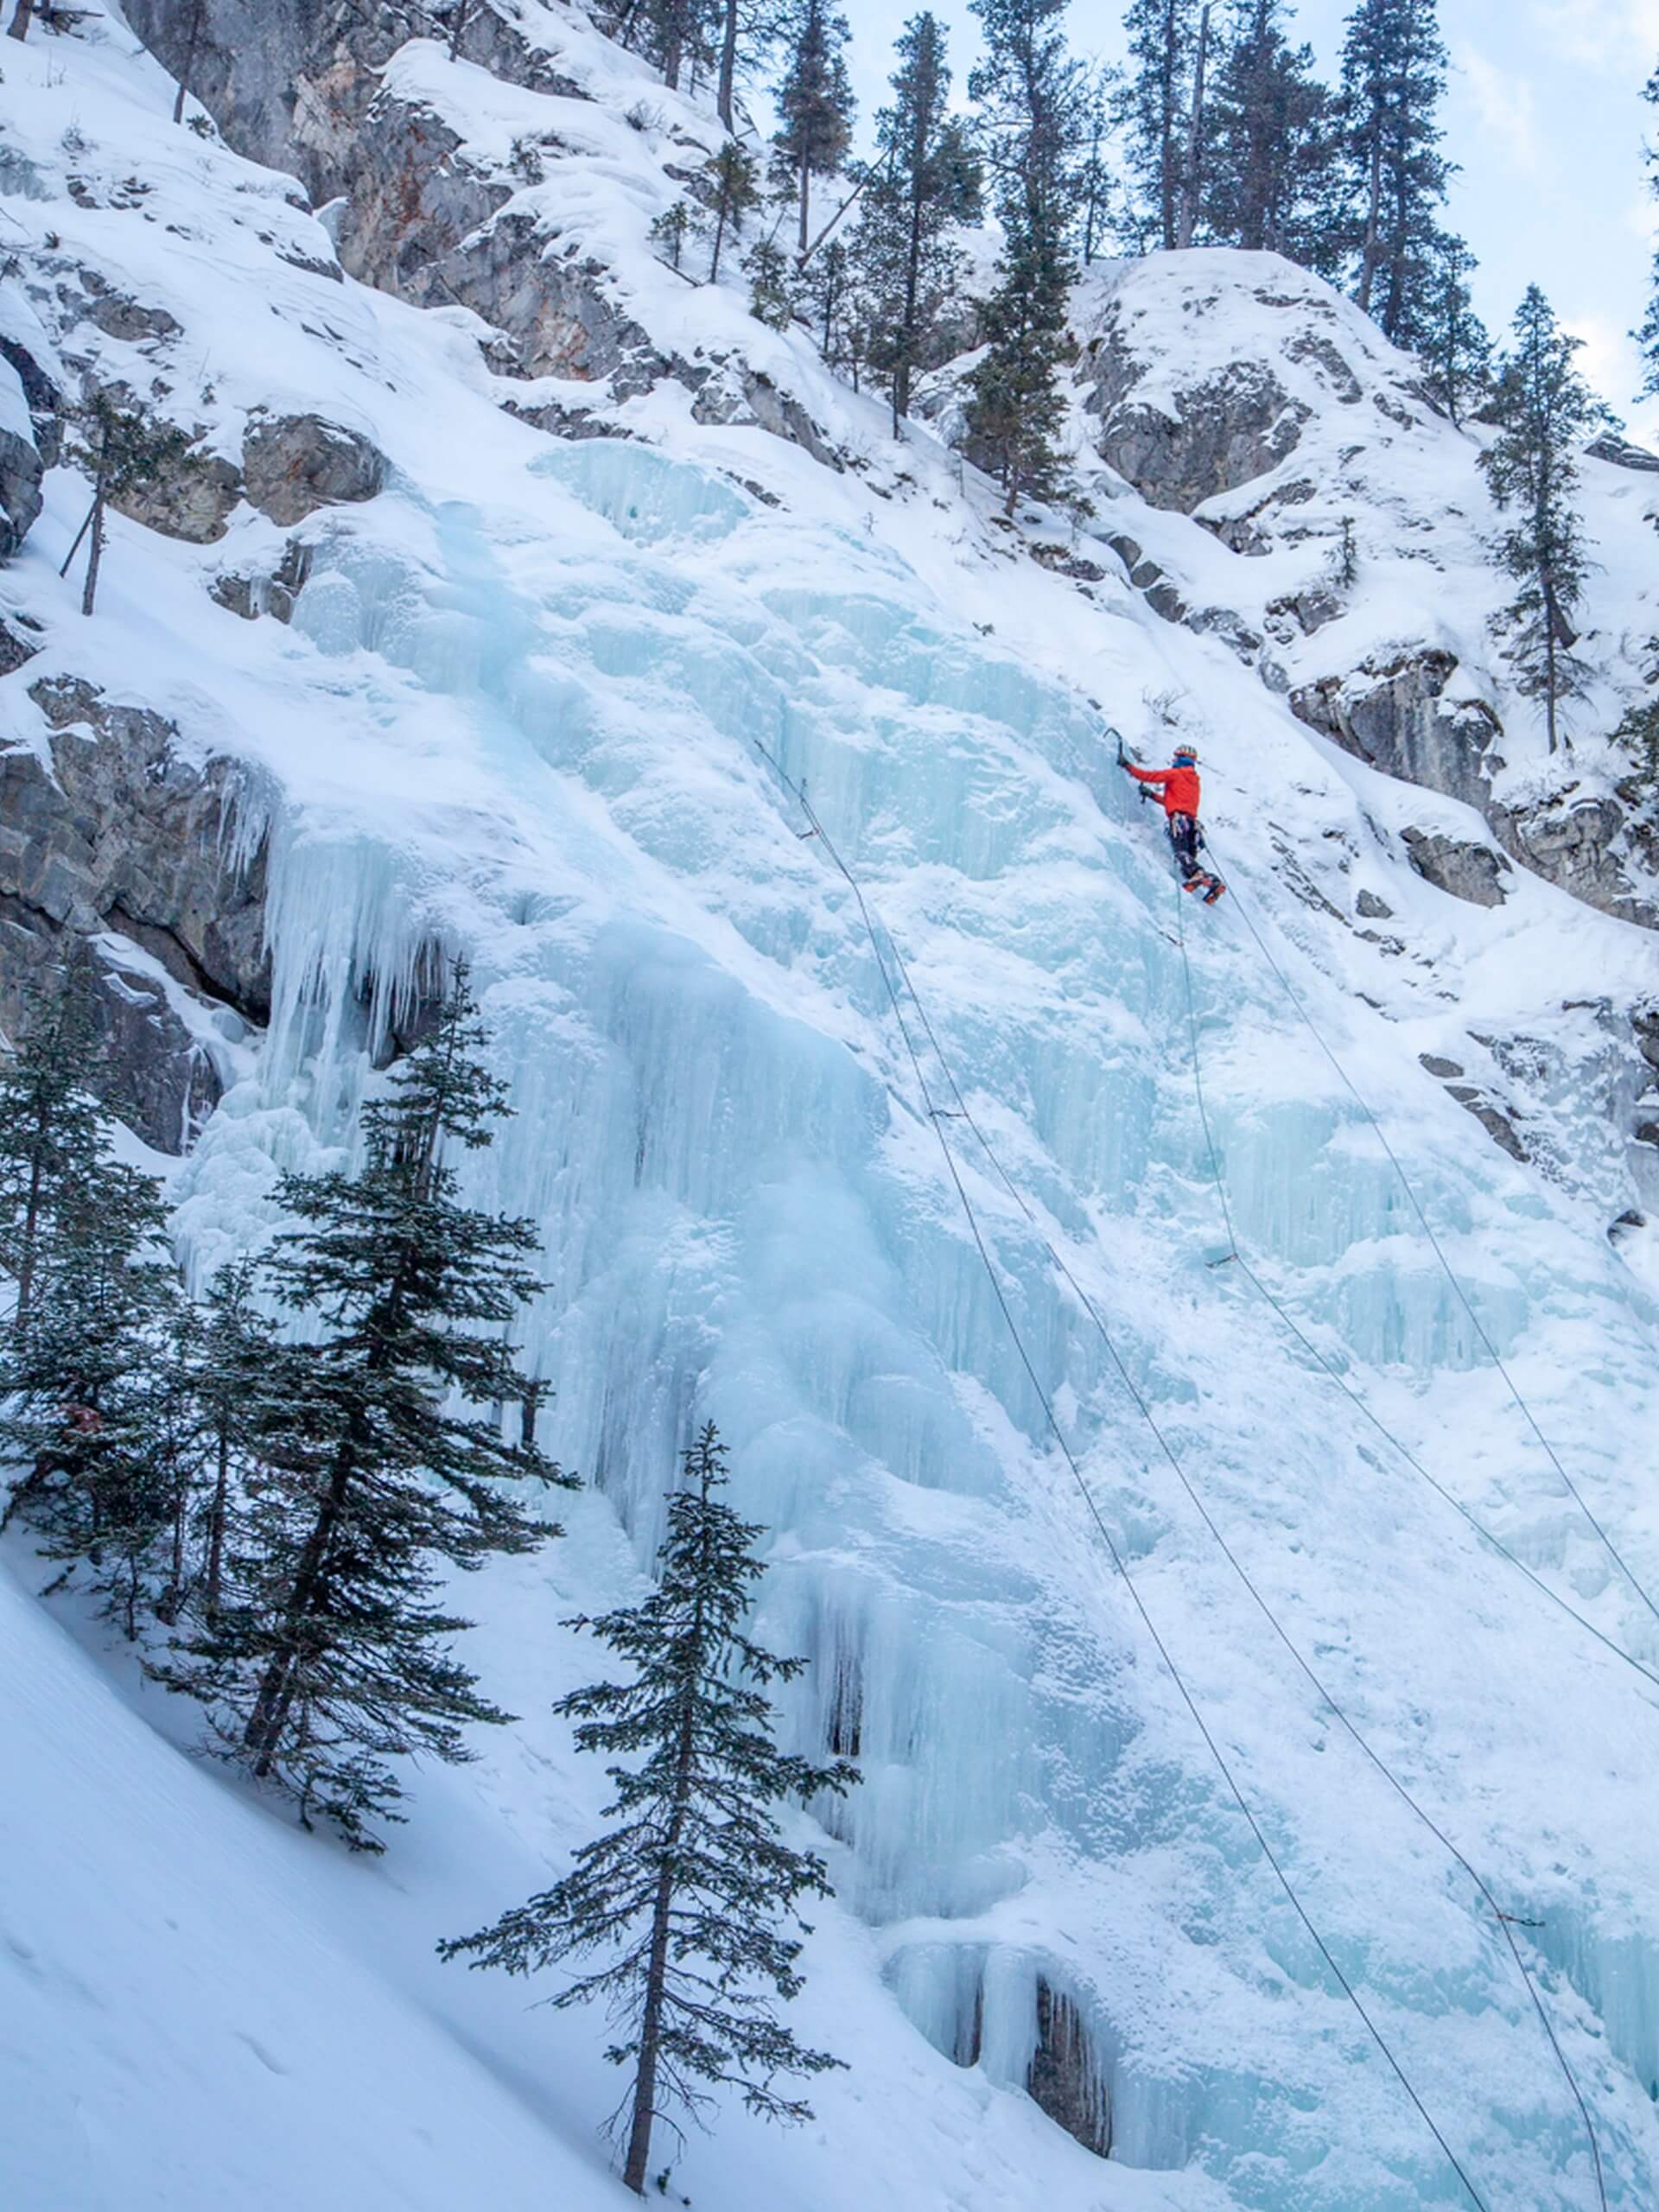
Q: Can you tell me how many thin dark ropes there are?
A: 4